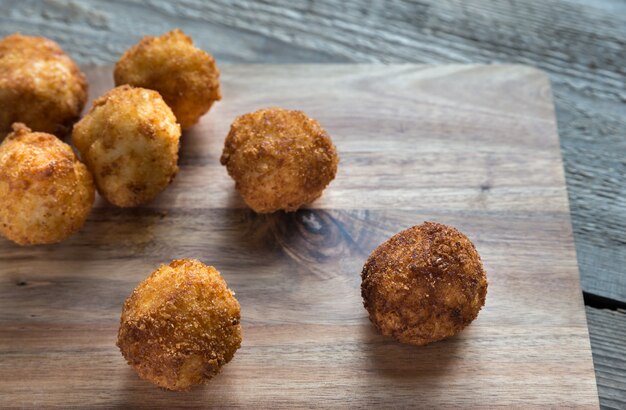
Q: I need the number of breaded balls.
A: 7